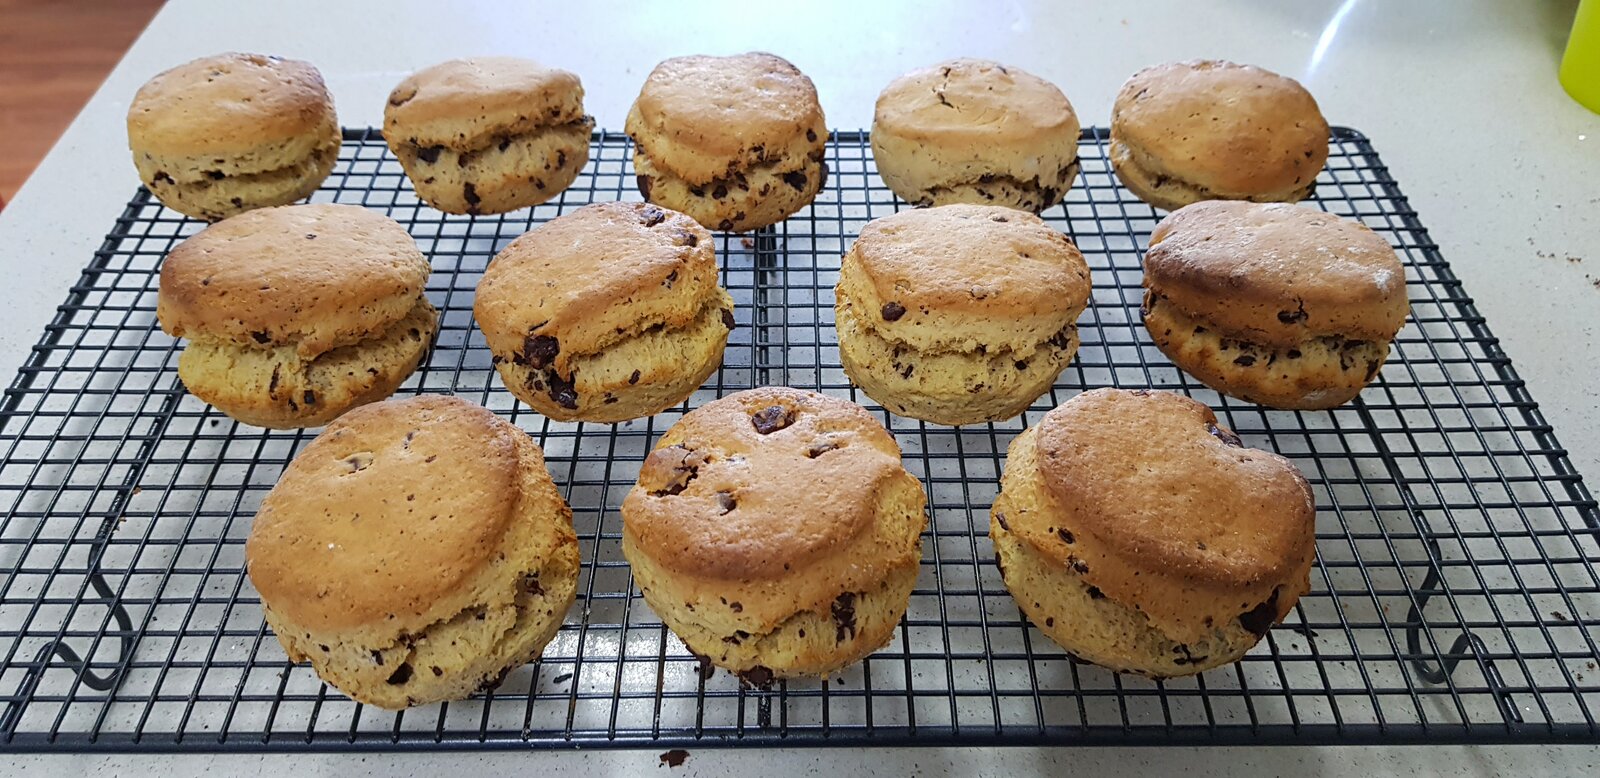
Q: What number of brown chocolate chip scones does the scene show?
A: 12